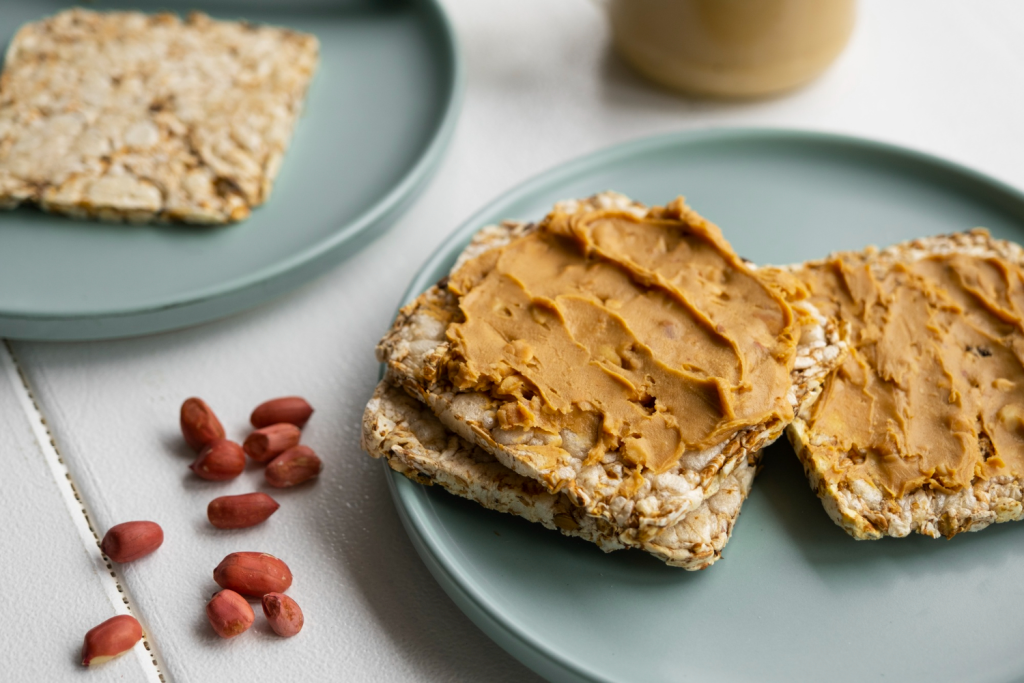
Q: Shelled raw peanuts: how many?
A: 11